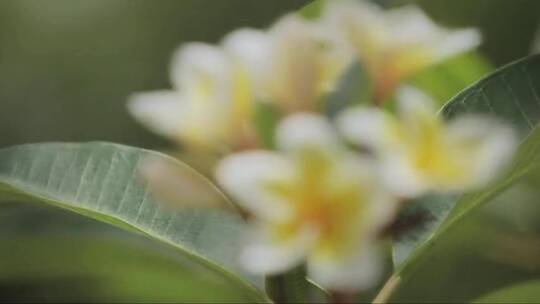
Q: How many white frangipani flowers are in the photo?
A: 5